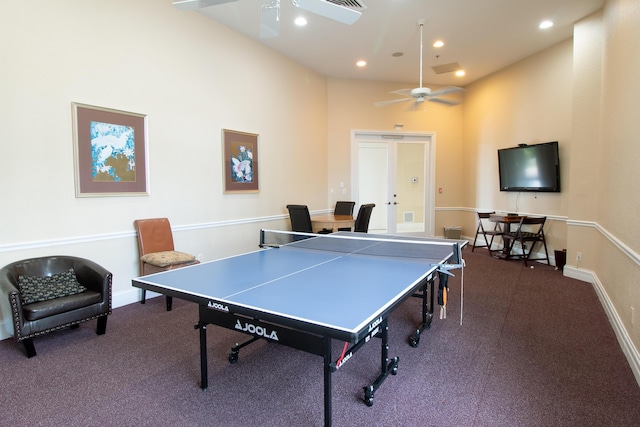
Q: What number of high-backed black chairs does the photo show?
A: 3